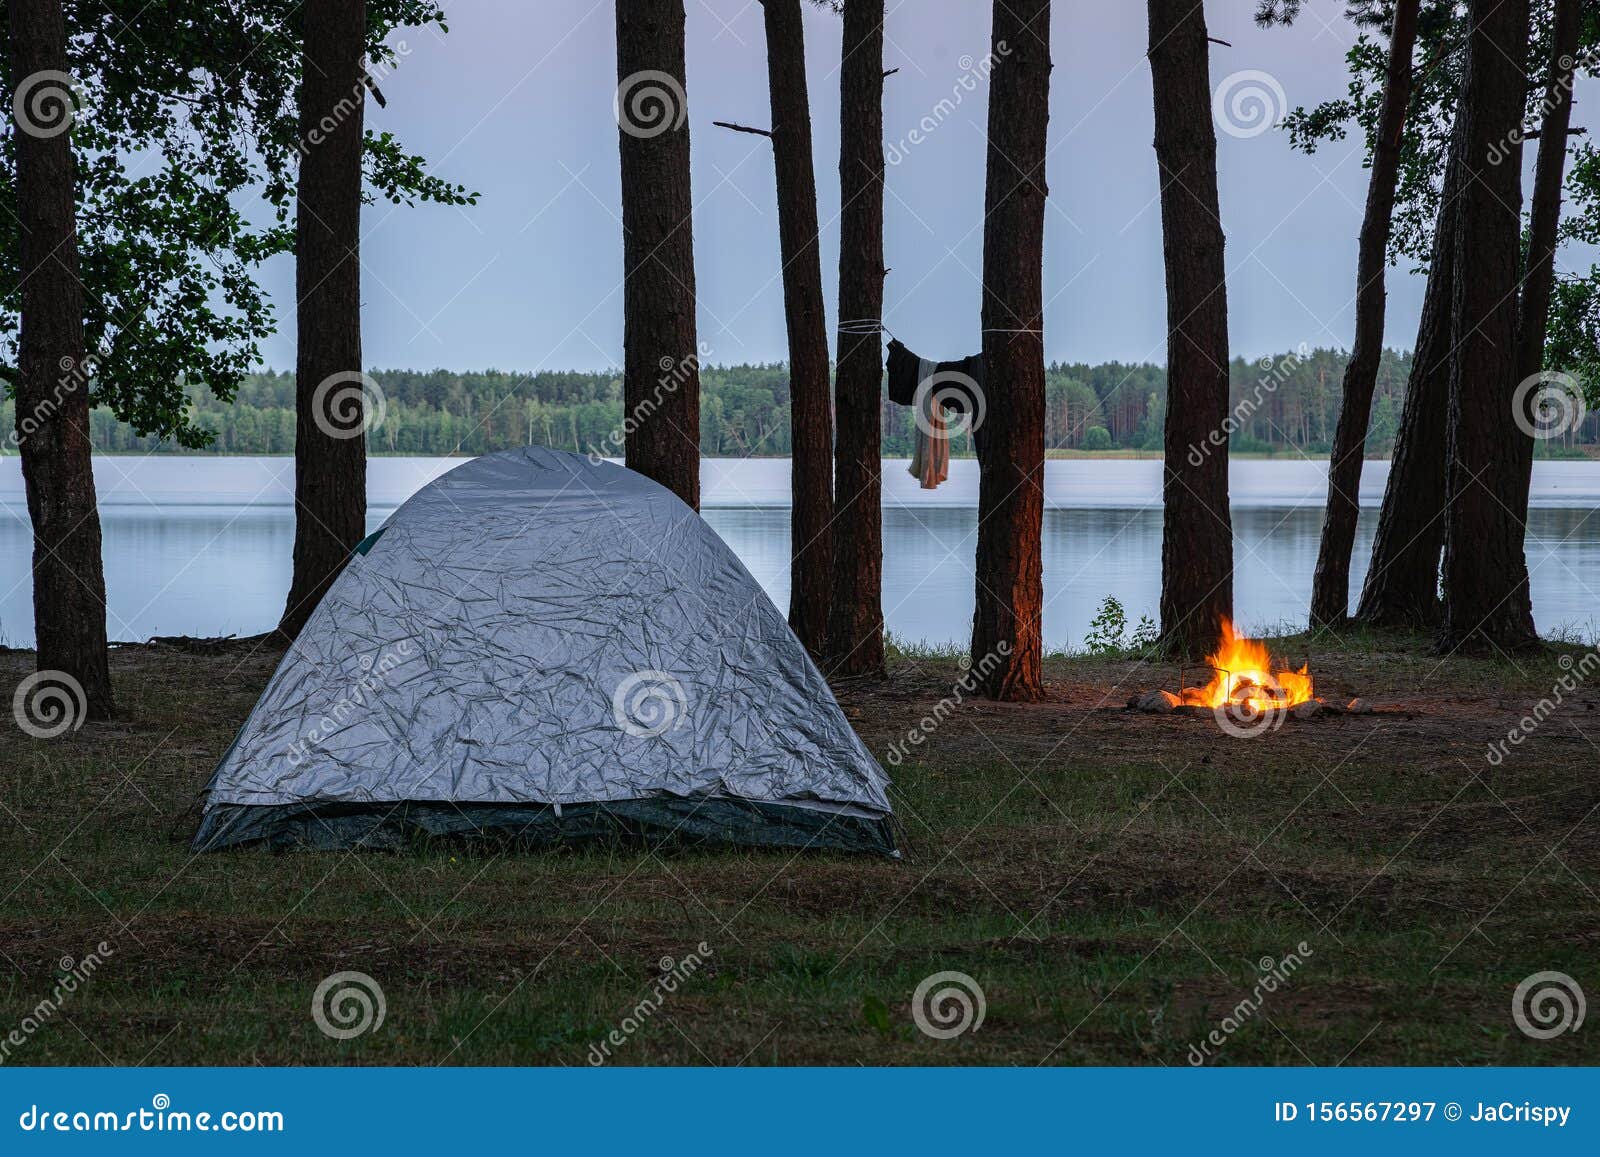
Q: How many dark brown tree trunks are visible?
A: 11